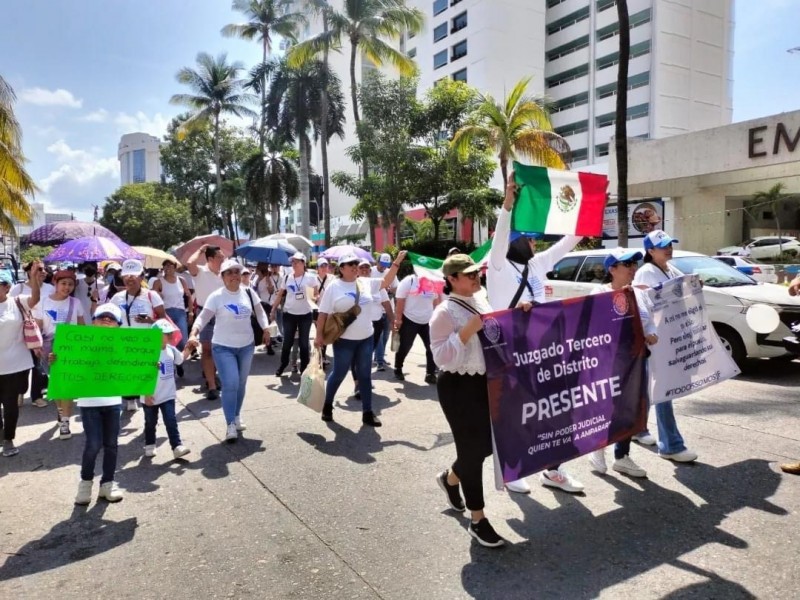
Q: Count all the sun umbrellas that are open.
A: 7